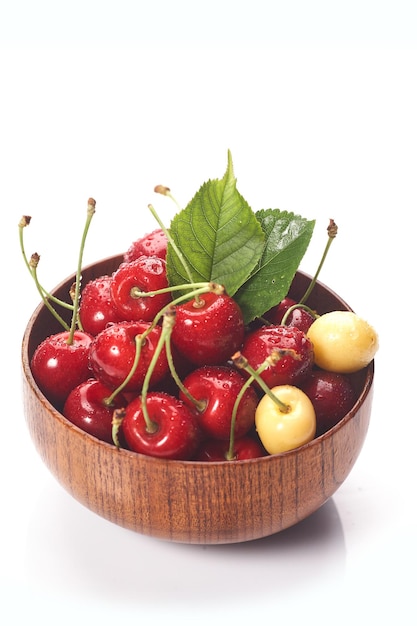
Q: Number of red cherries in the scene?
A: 13